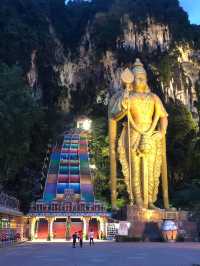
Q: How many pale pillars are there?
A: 4